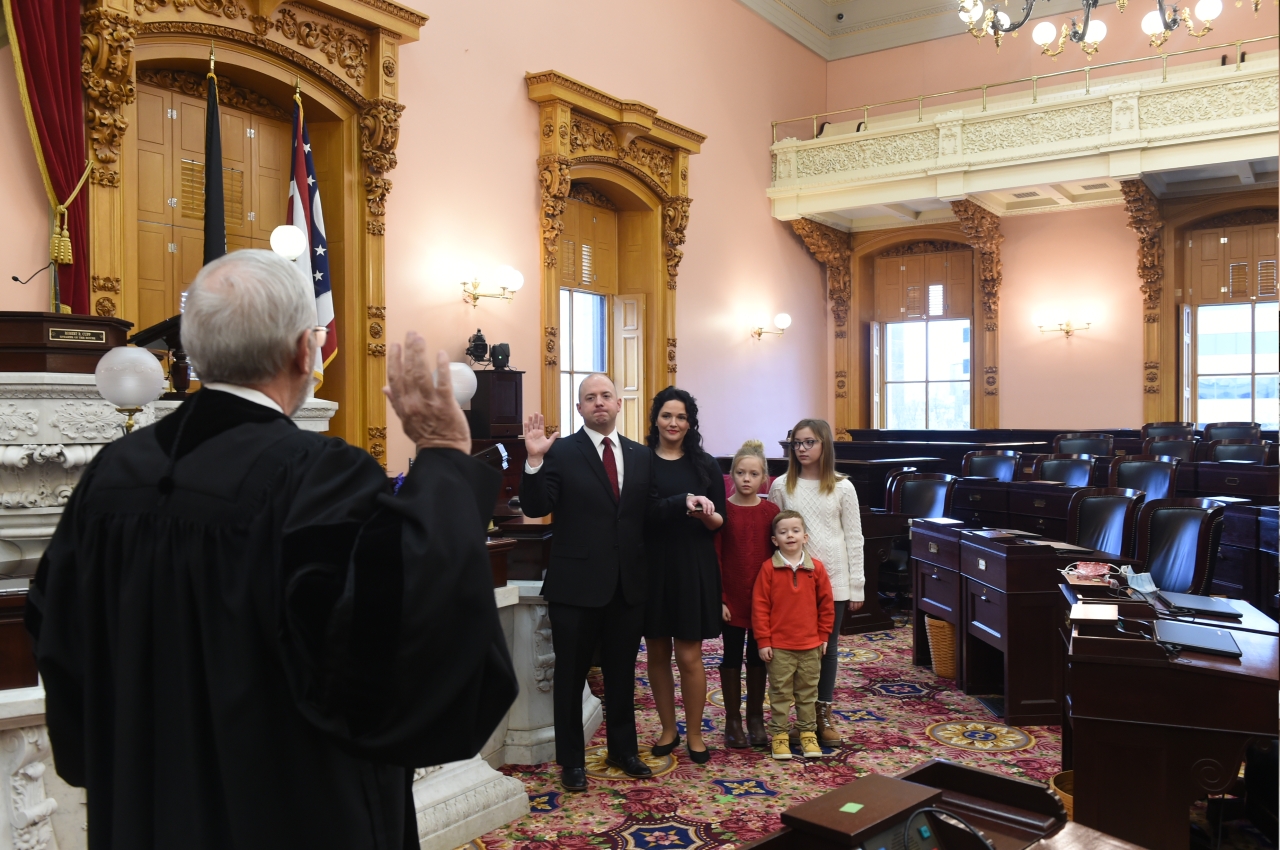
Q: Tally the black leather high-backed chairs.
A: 12